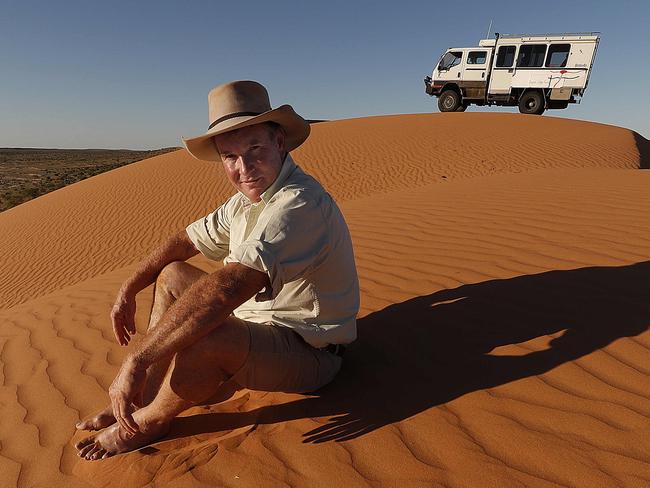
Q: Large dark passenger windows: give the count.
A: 3